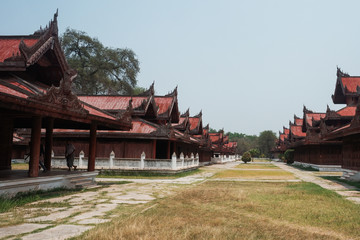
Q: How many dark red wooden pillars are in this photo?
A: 3